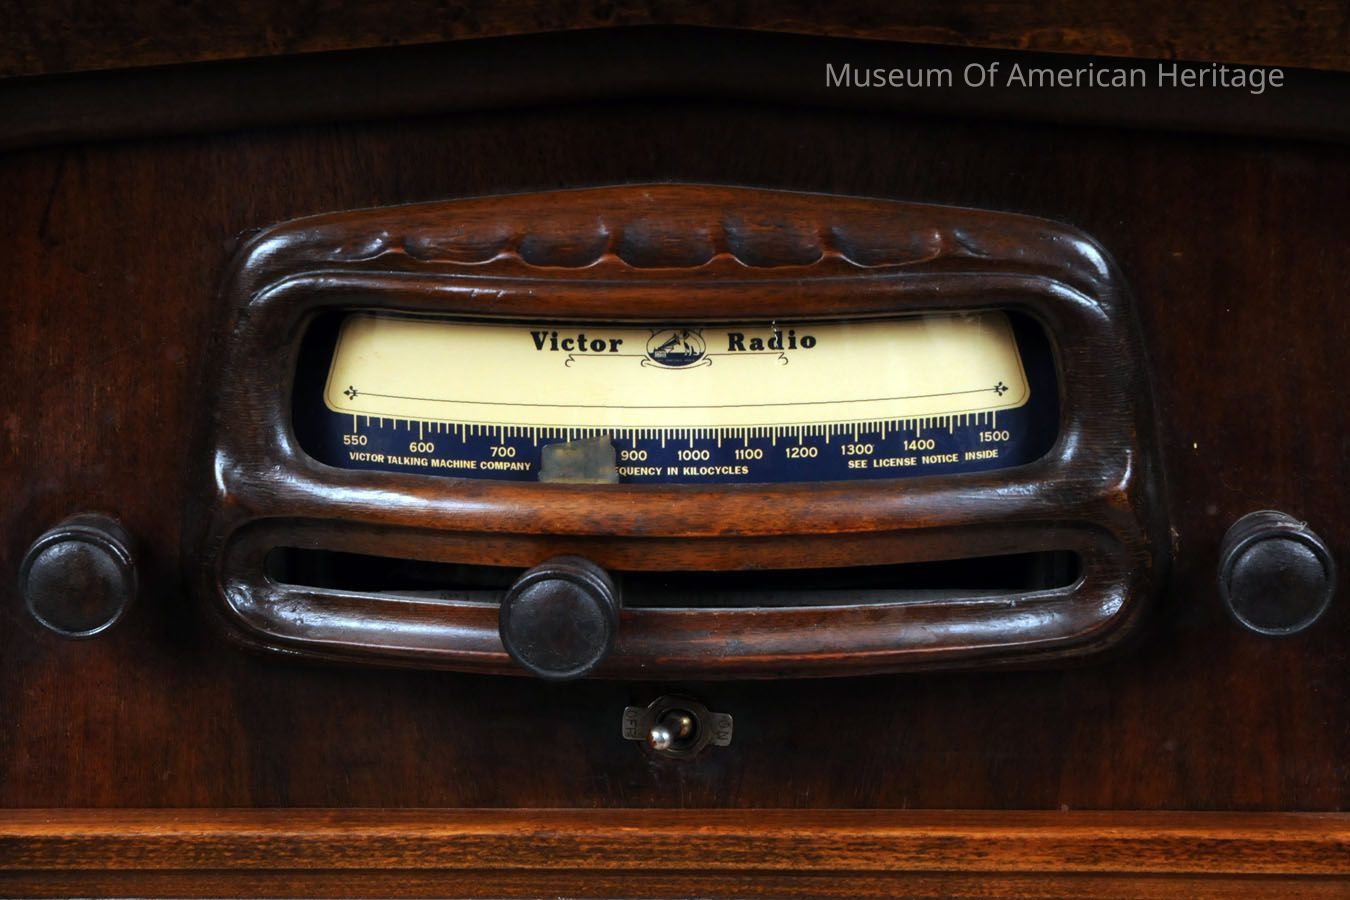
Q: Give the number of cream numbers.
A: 10